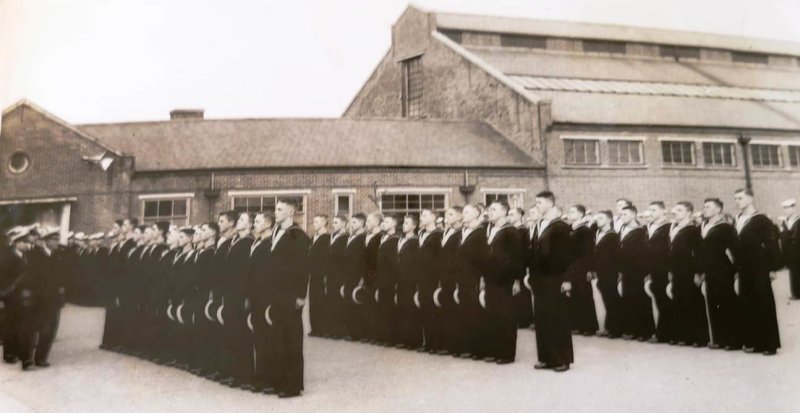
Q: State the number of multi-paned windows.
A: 11